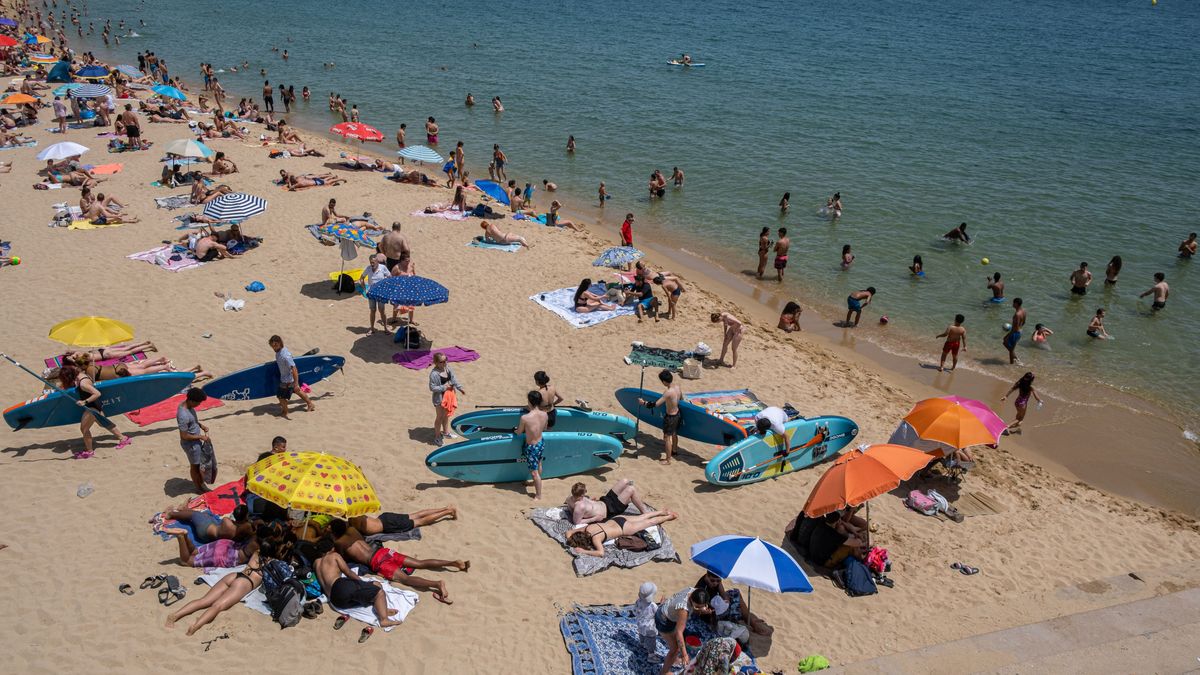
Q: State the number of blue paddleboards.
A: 6